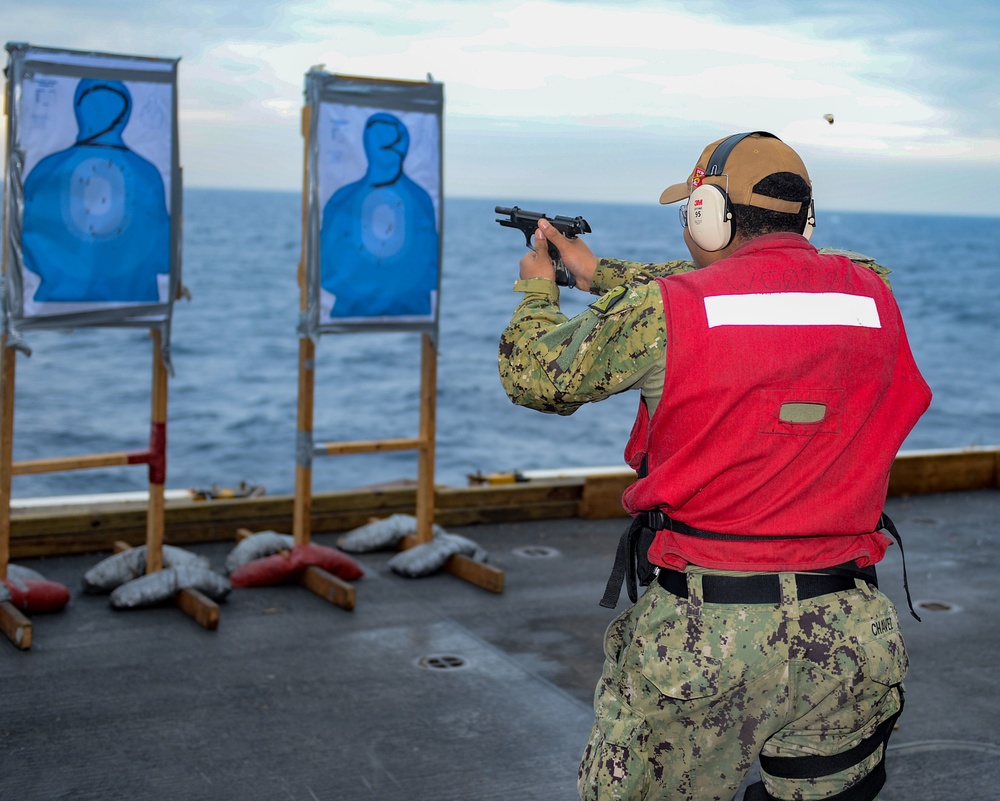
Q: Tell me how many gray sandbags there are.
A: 6